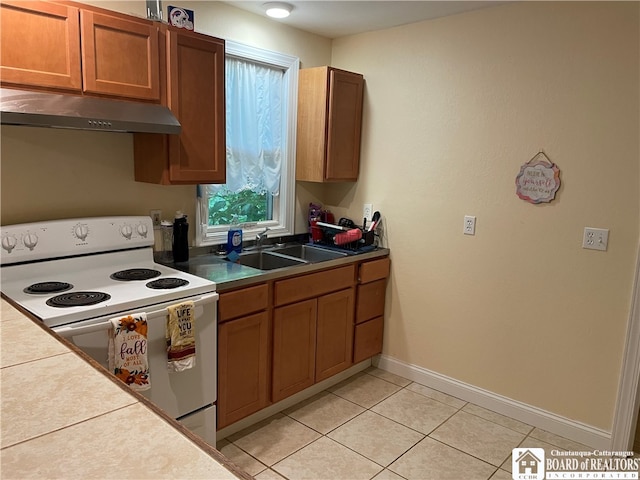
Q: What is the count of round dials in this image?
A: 5